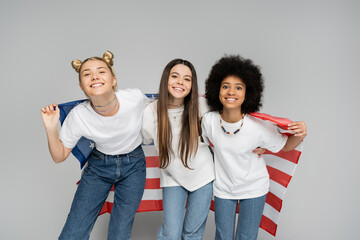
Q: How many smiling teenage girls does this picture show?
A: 3